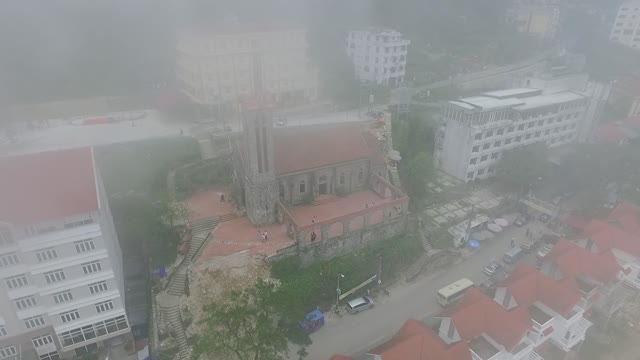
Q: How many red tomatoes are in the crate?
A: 0